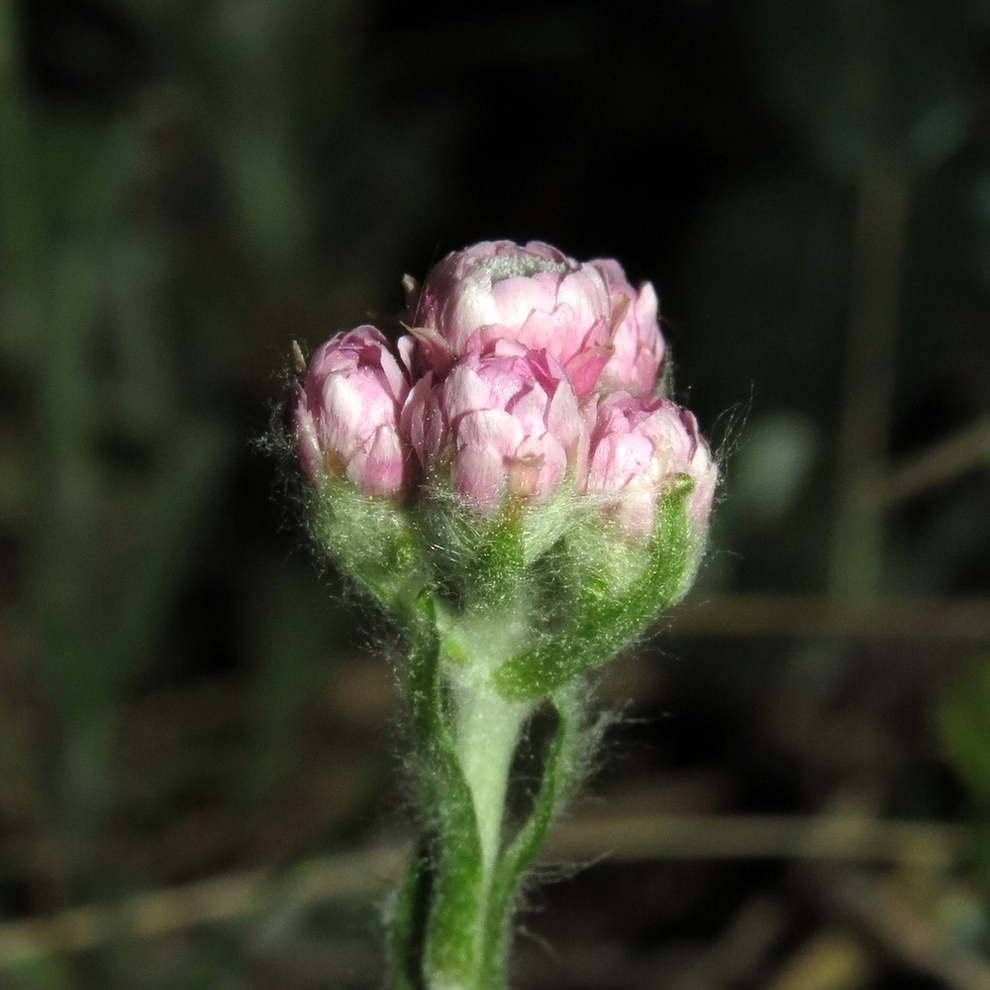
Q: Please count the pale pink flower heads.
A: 5